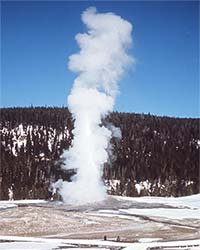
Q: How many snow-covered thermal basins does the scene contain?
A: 1